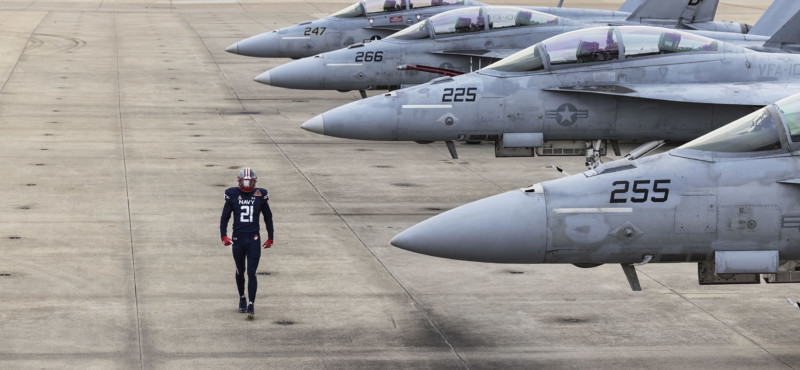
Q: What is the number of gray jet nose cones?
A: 4